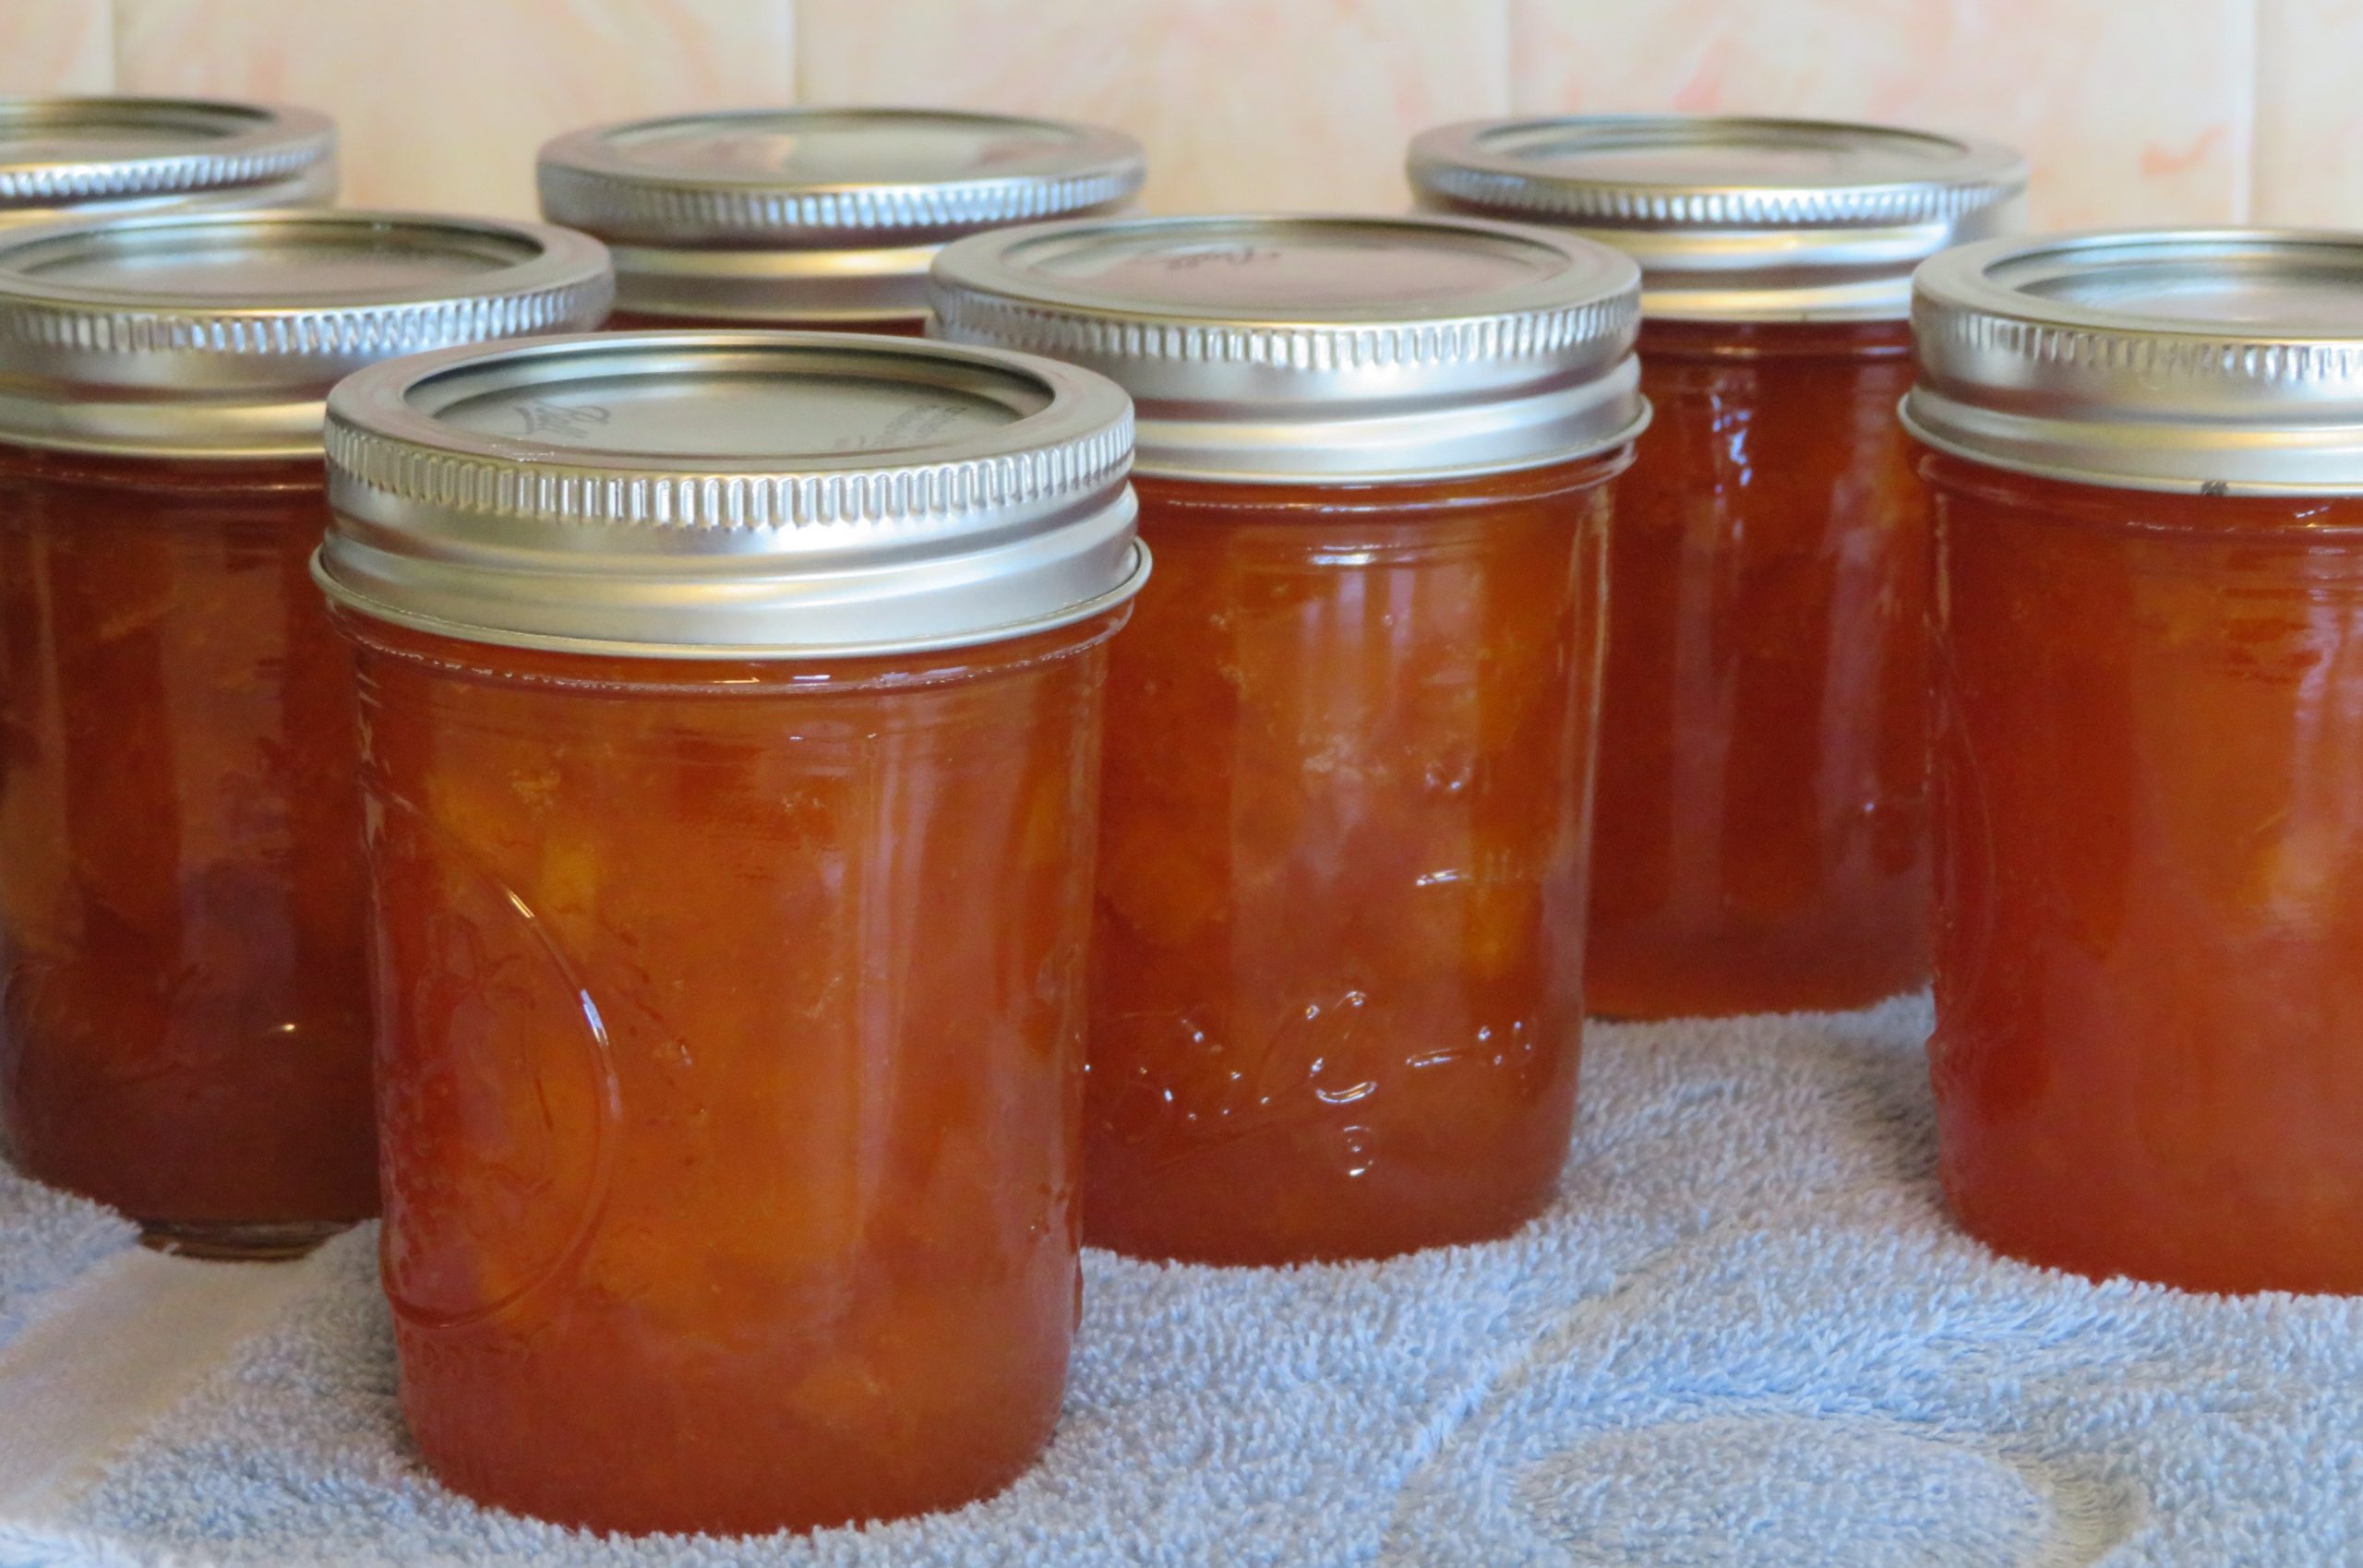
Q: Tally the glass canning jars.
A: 7